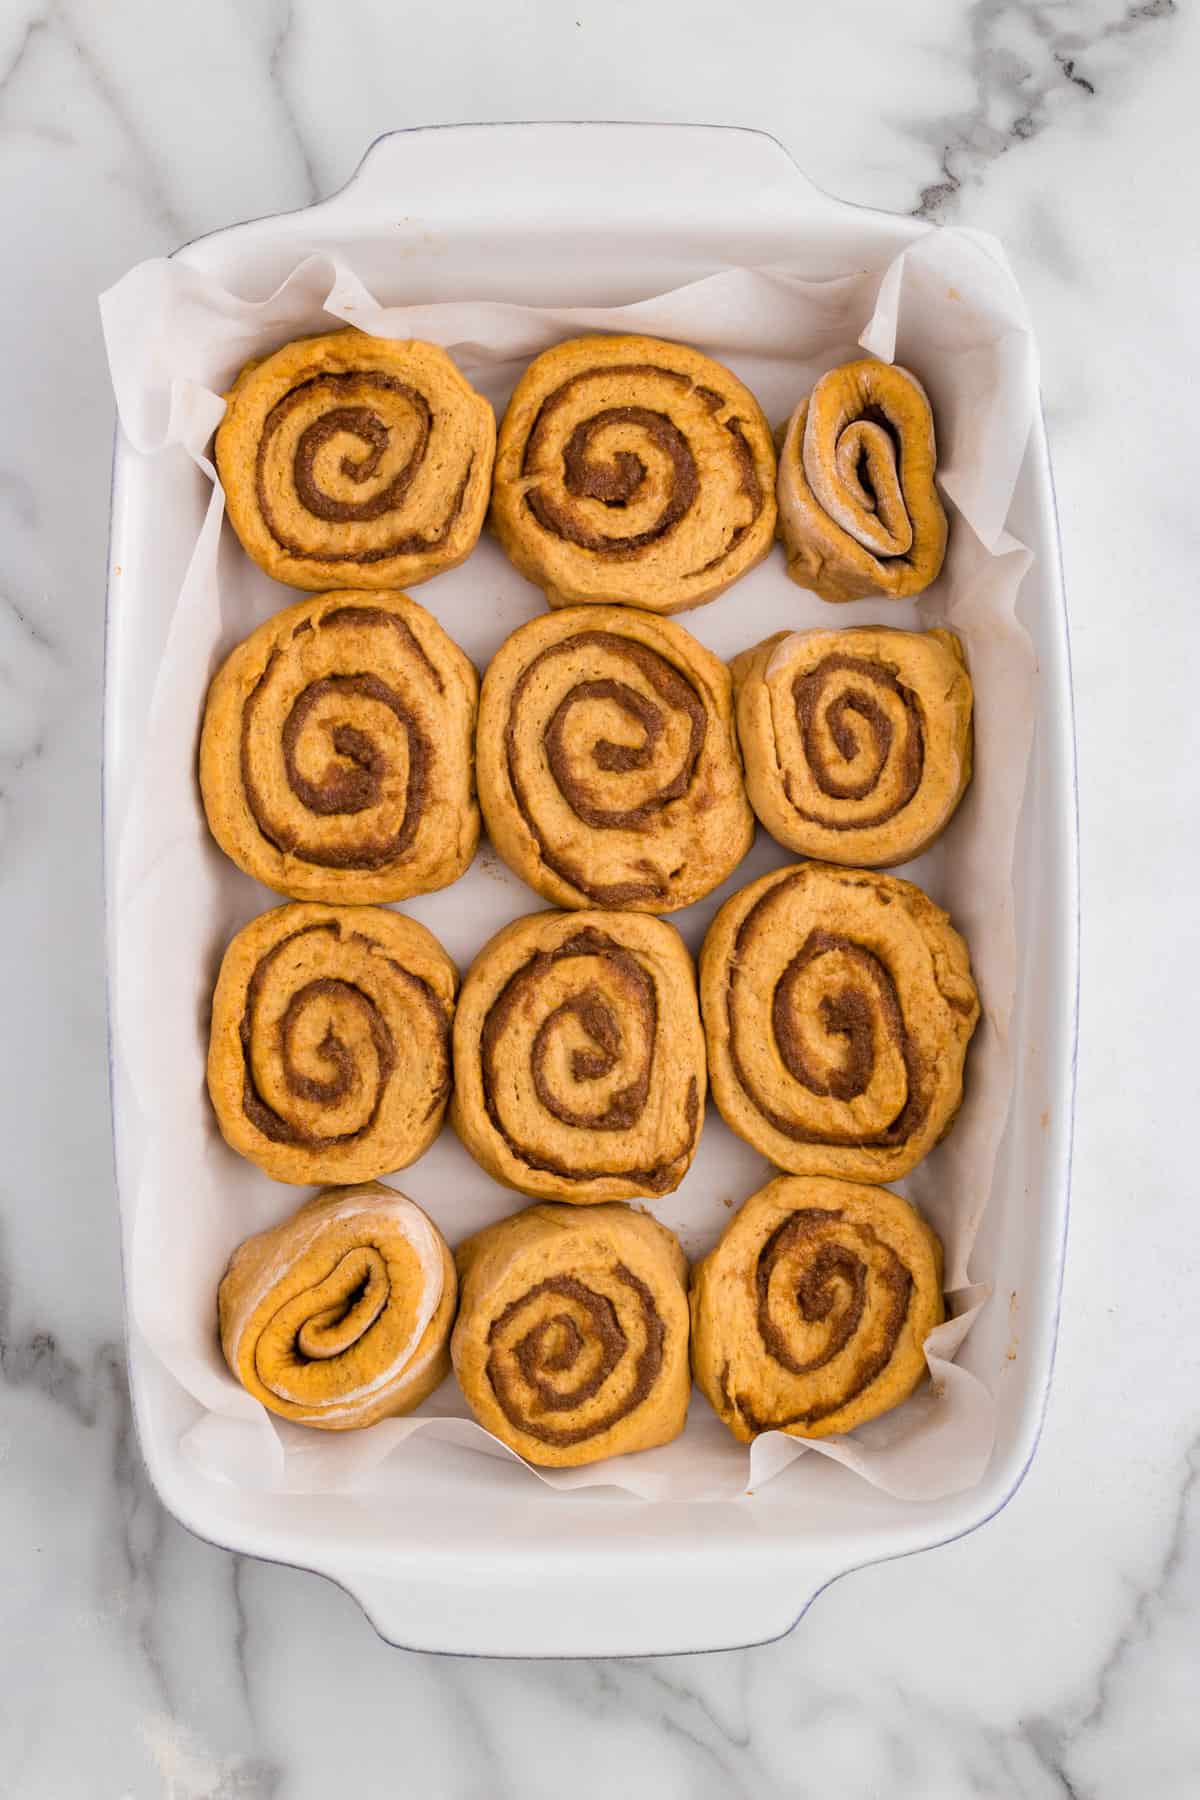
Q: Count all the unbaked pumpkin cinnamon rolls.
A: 12